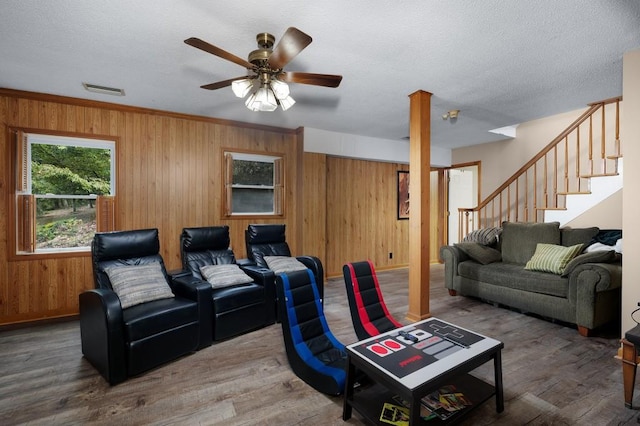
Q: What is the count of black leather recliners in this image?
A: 3